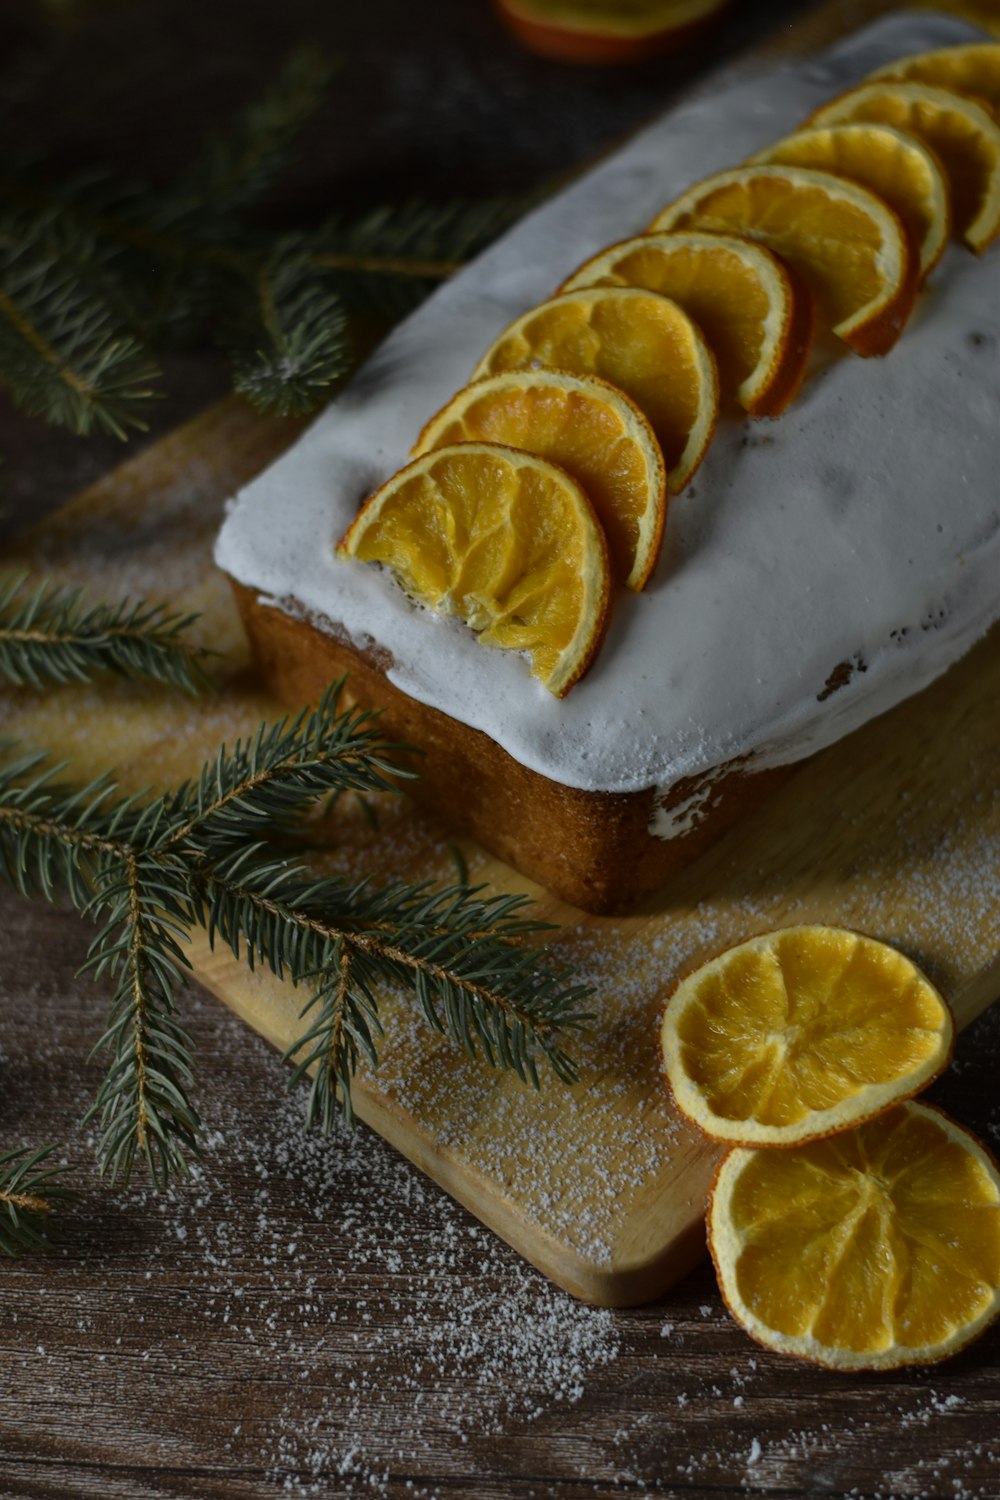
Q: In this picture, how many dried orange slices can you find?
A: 10